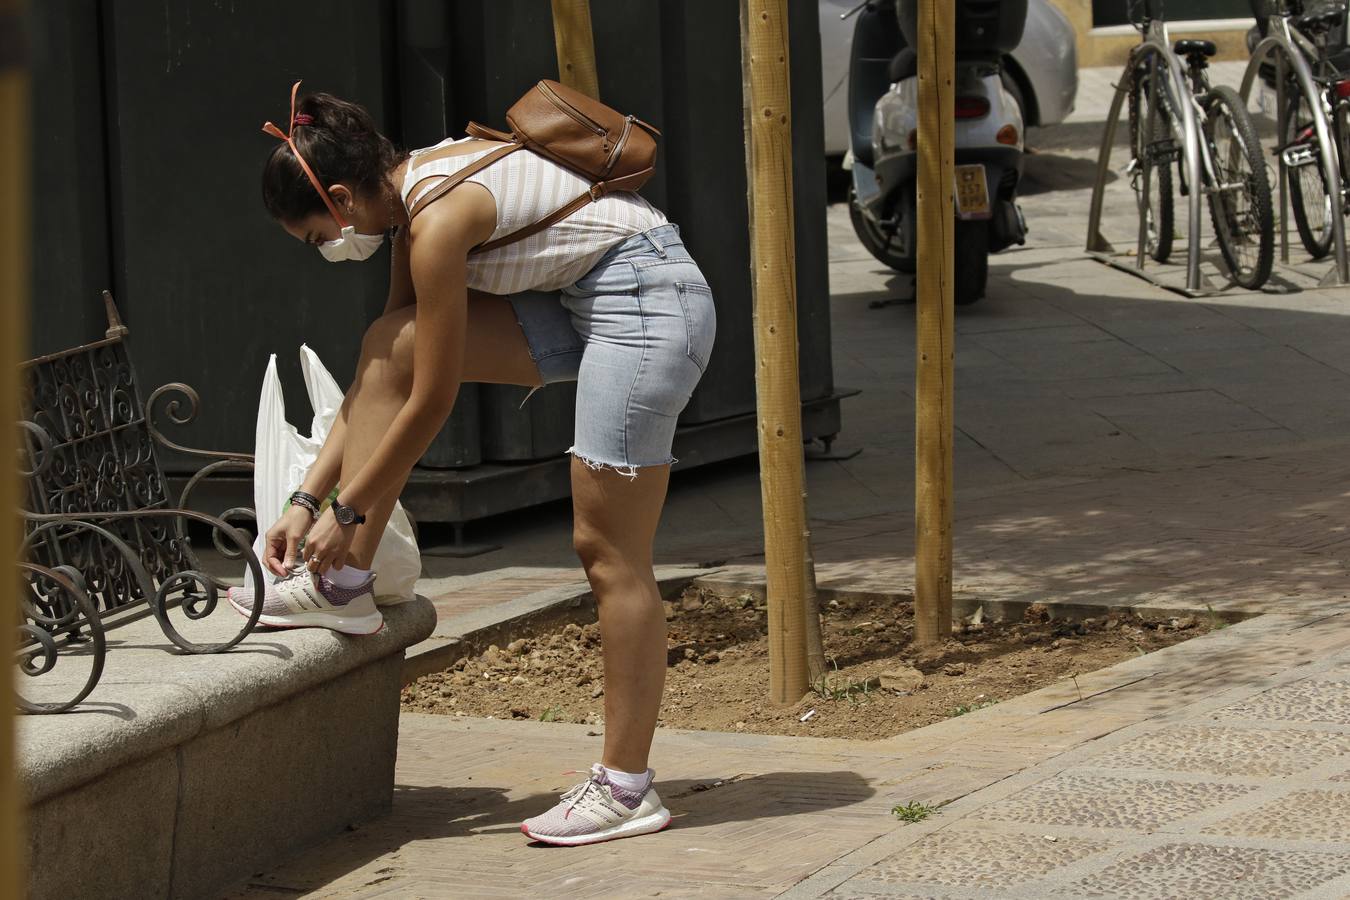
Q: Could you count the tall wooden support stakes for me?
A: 3